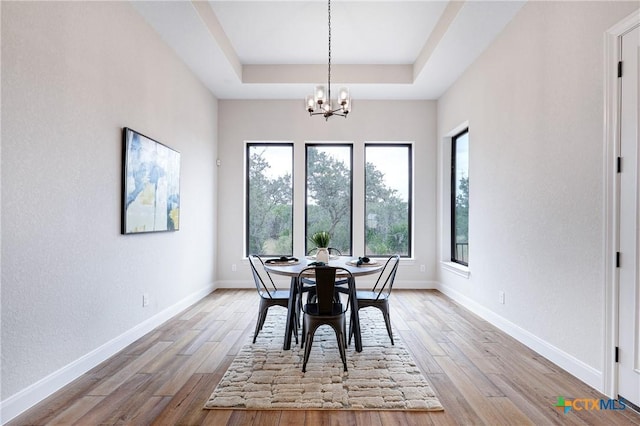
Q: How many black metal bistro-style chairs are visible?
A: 4